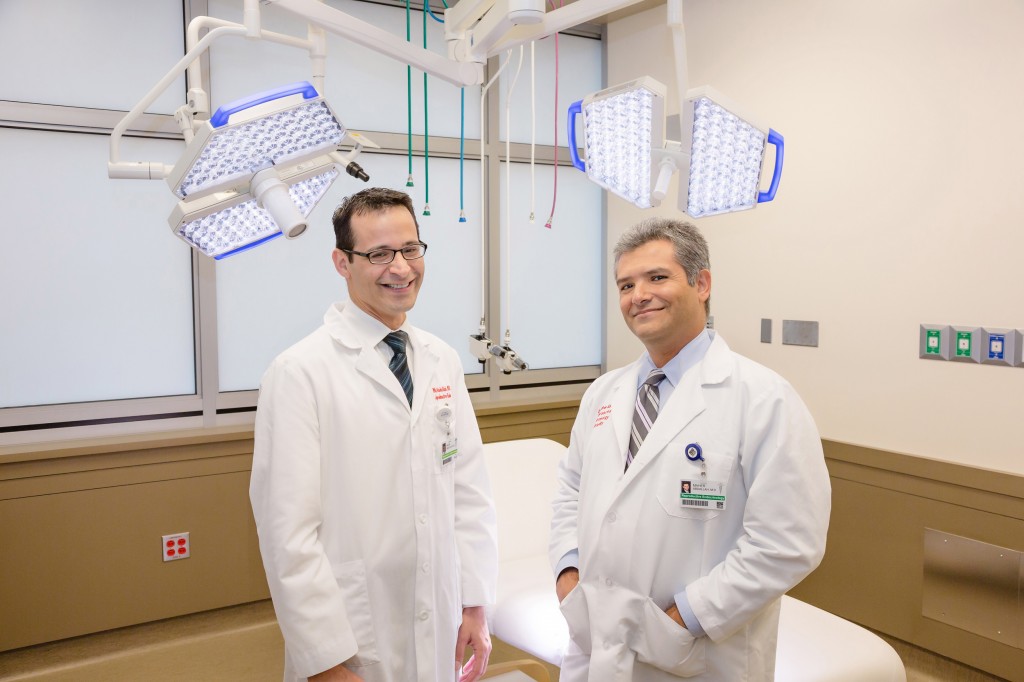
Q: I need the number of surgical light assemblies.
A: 2